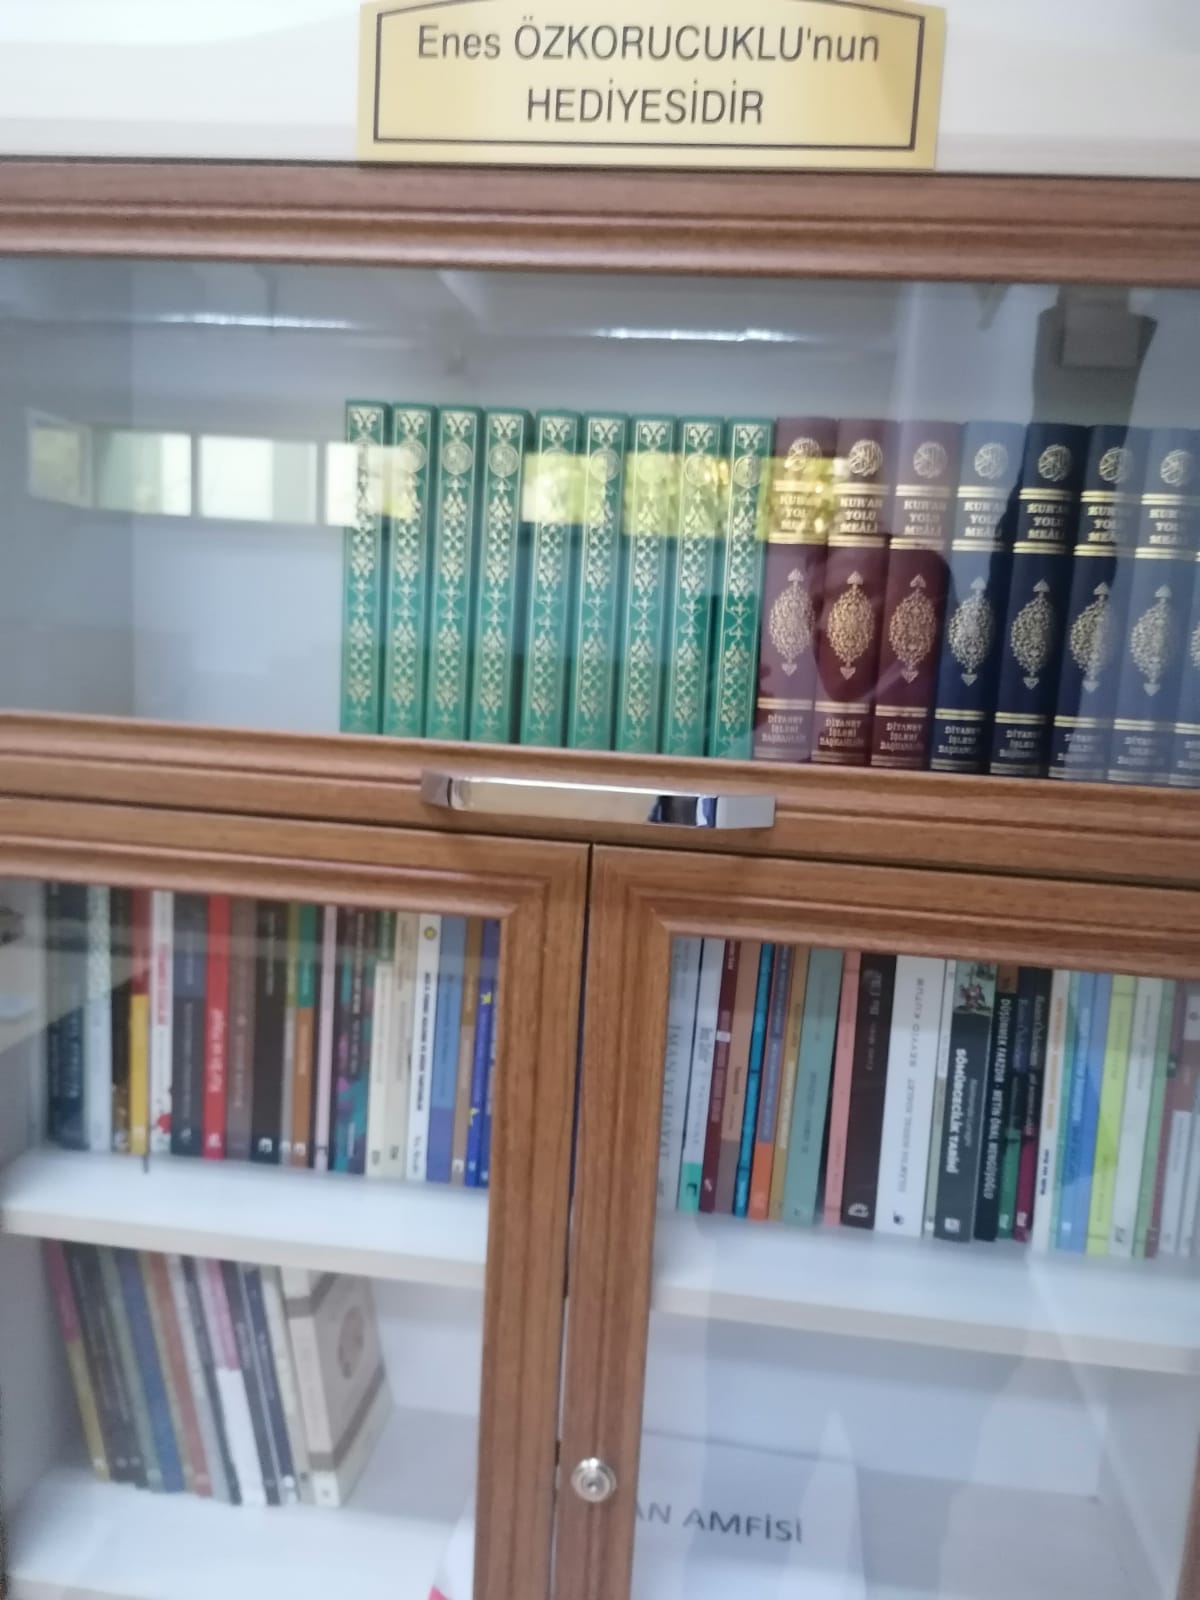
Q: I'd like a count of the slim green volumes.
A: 9